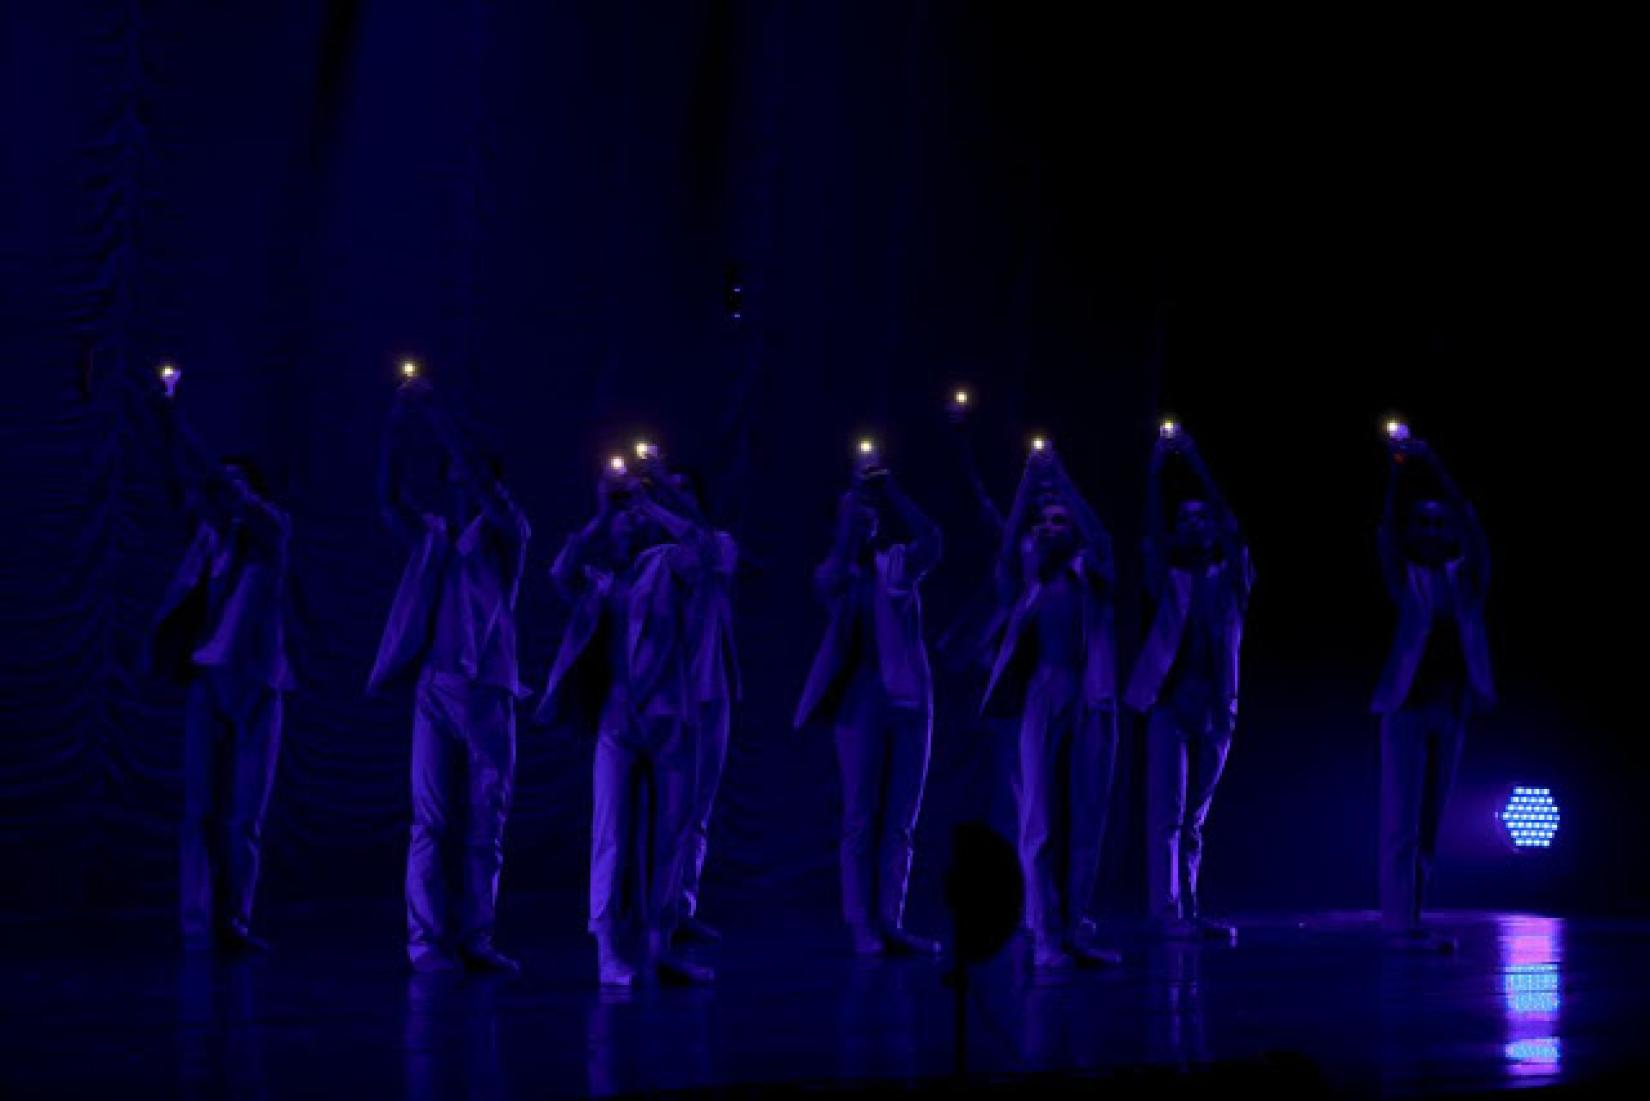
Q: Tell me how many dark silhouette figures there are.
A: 9